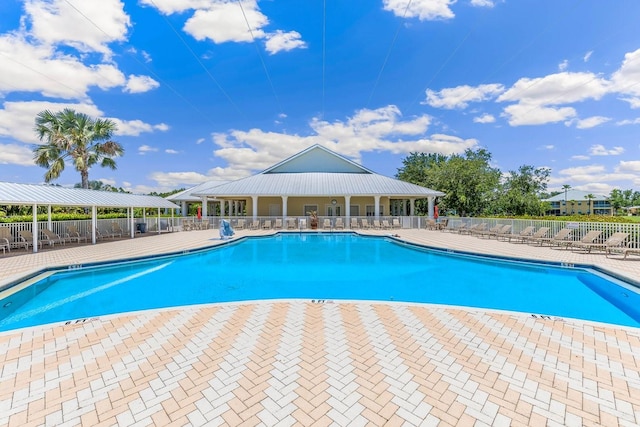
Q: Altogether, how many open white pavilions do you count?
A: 1